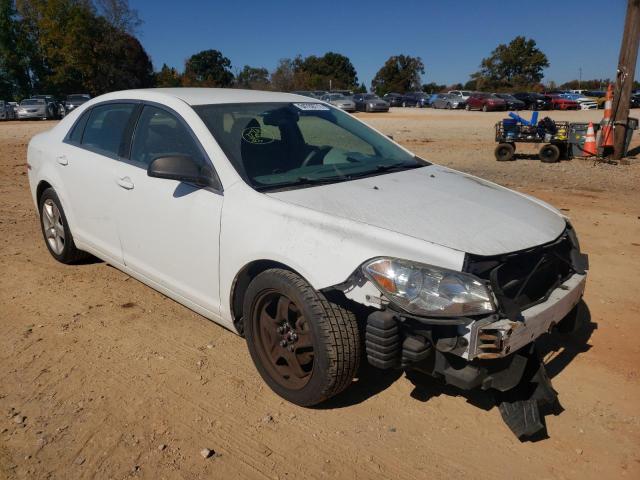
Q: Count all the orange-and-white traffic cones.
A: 2